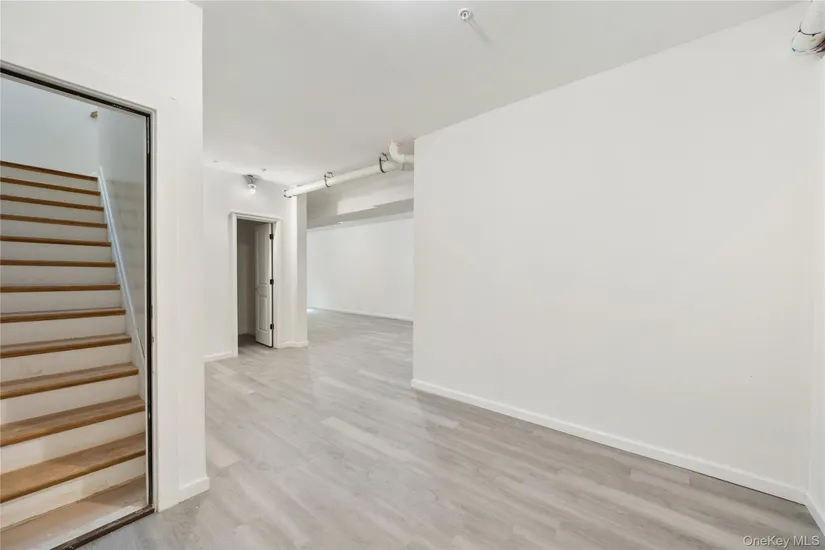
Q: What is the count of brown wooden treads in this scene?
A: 12